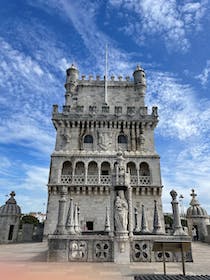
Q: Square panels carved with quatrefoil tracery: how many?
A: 4